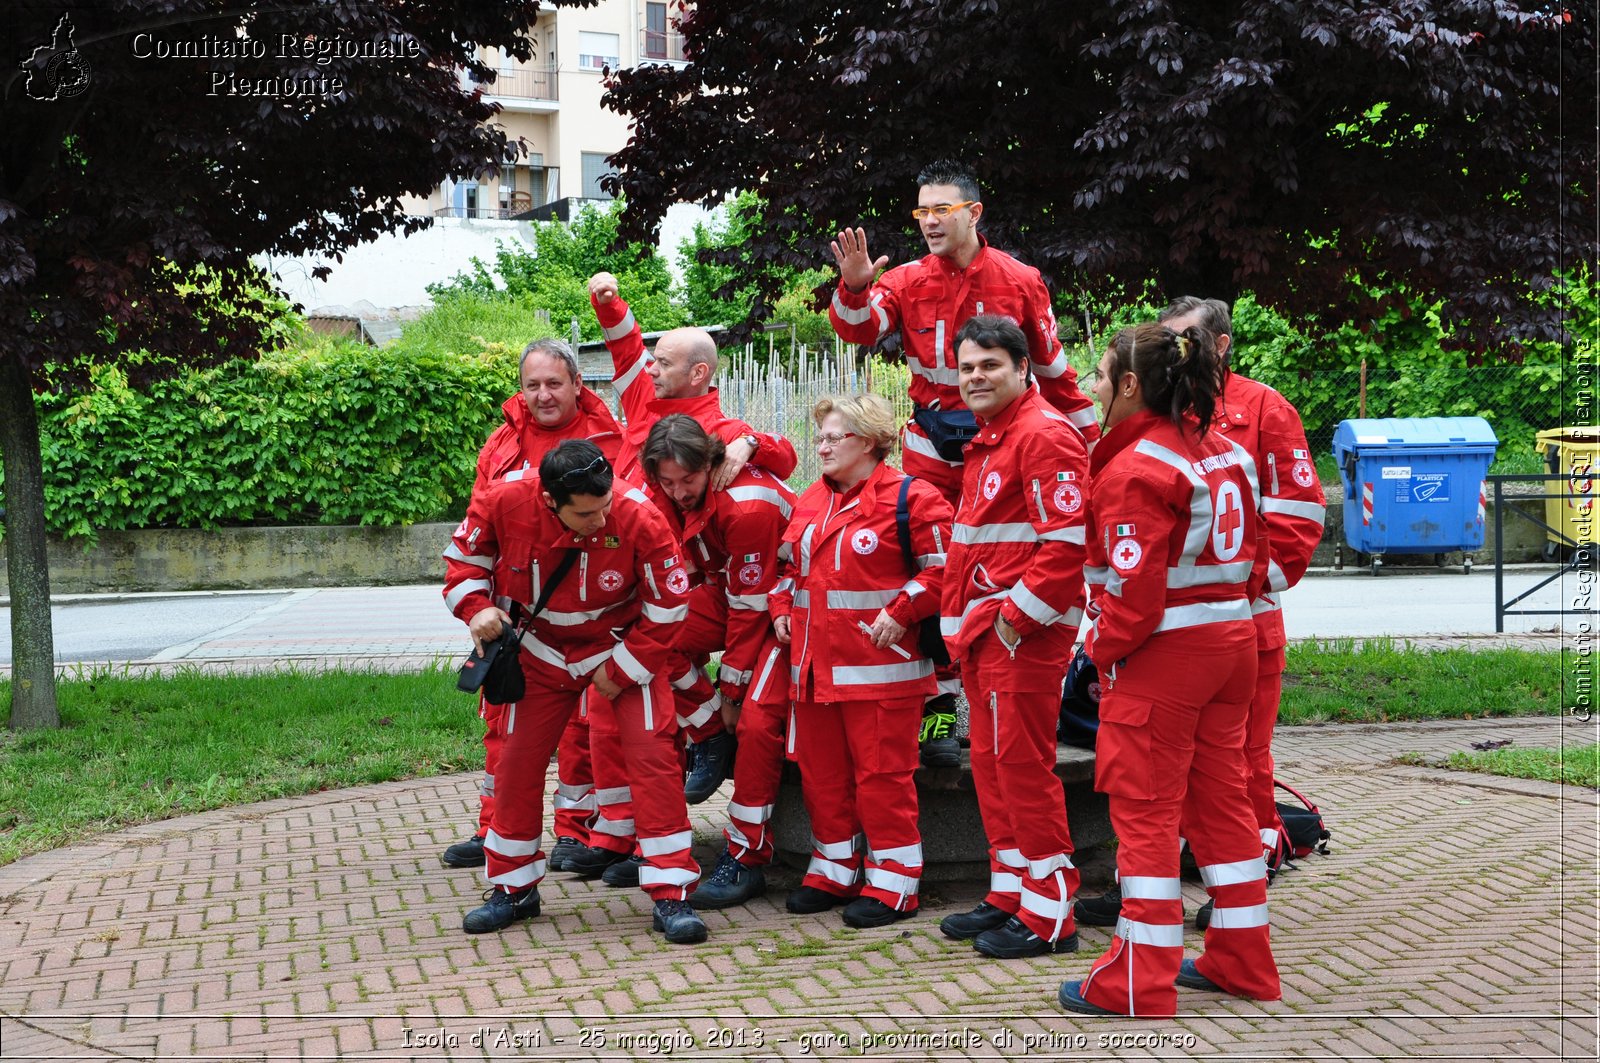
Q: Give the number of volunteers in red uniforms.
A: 9